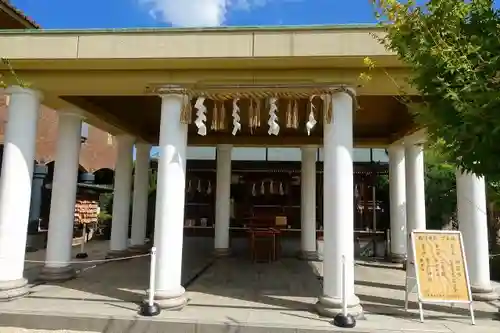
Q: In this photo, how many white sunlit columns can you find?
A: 11